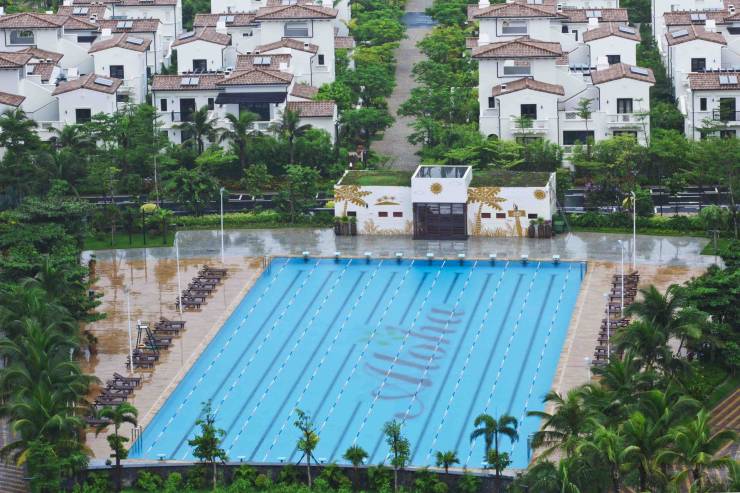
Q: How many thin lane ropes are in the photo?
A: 10